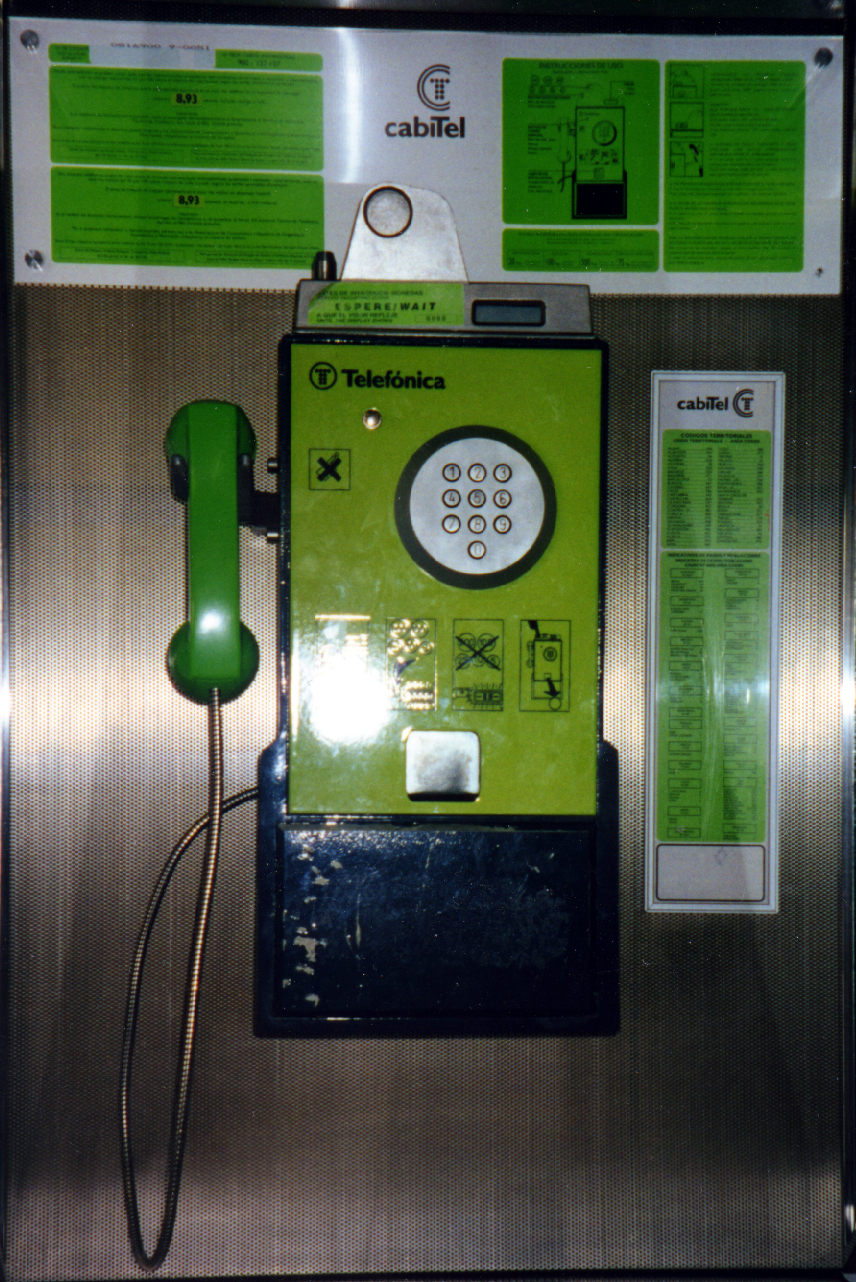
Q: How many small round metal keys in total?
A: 10